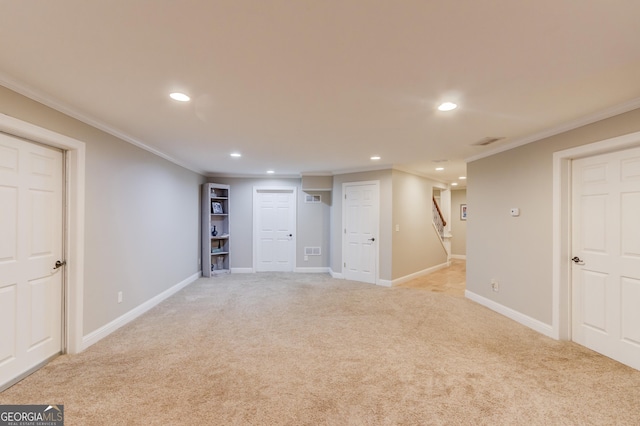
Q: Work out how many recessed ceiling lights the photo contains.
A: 8